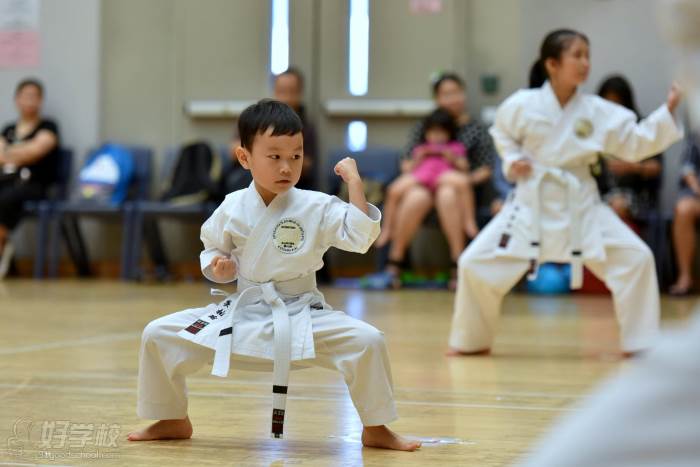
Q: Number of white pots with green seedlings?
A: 0